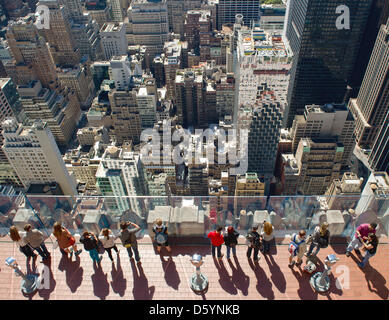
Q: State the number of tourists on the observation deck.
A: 15